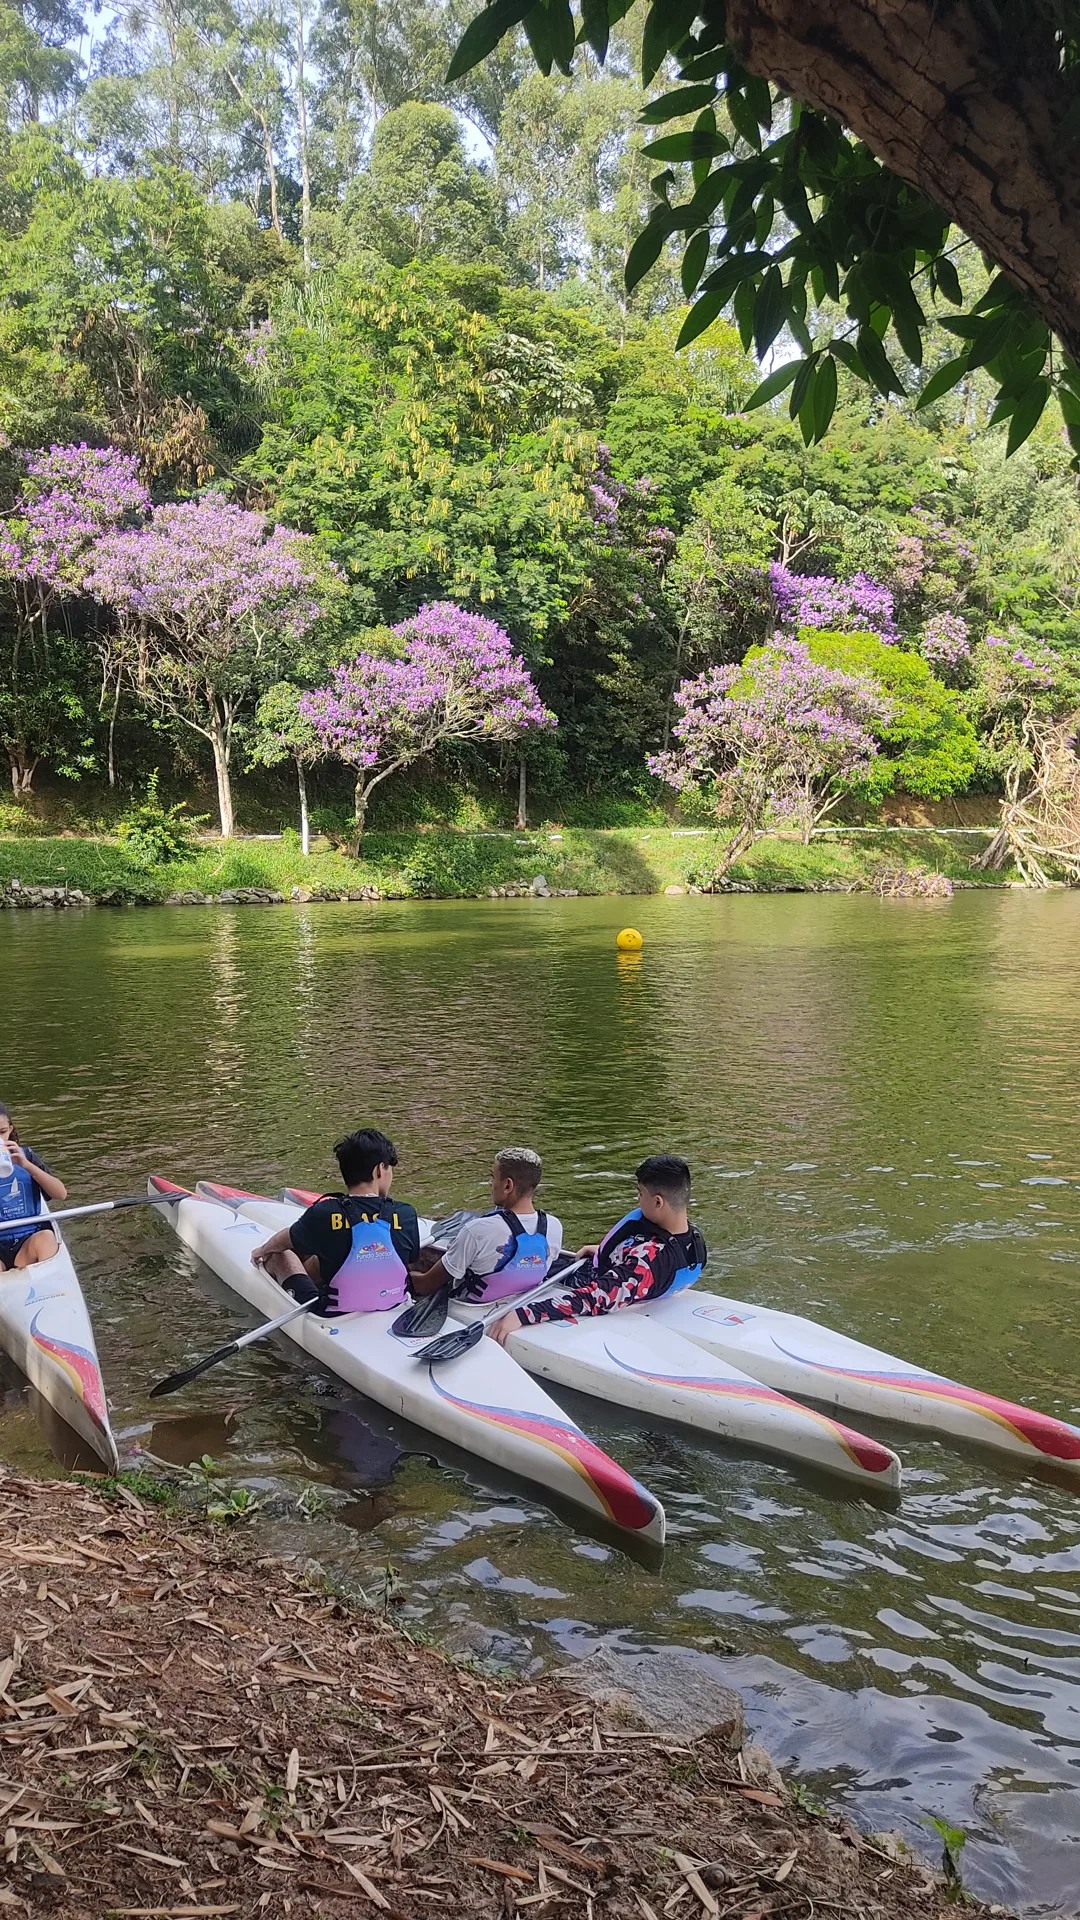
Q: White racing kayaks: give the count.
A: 4